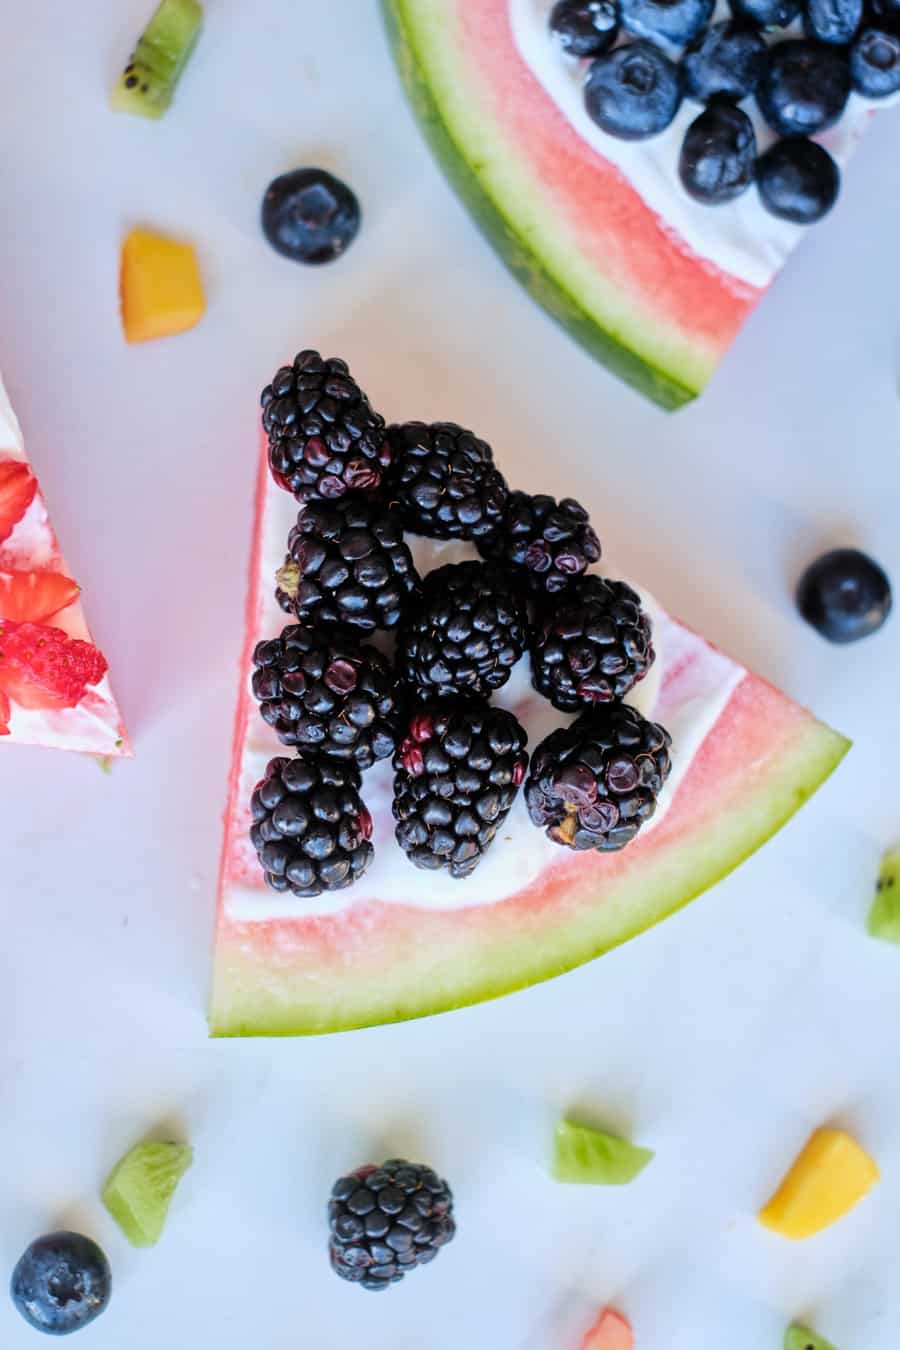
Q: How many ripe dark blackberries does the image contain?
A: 11